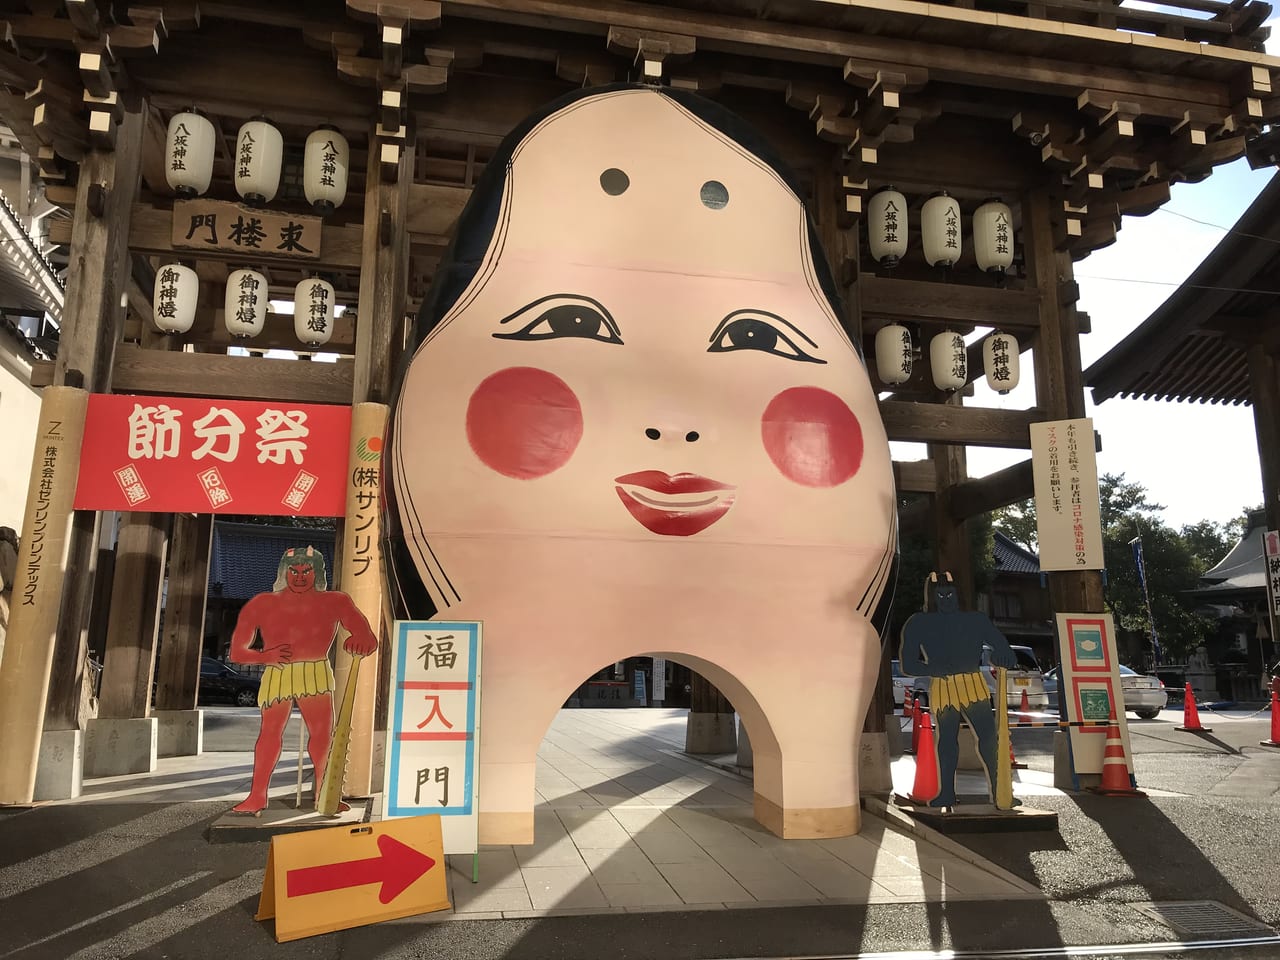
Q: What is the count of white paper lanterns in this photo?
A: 12